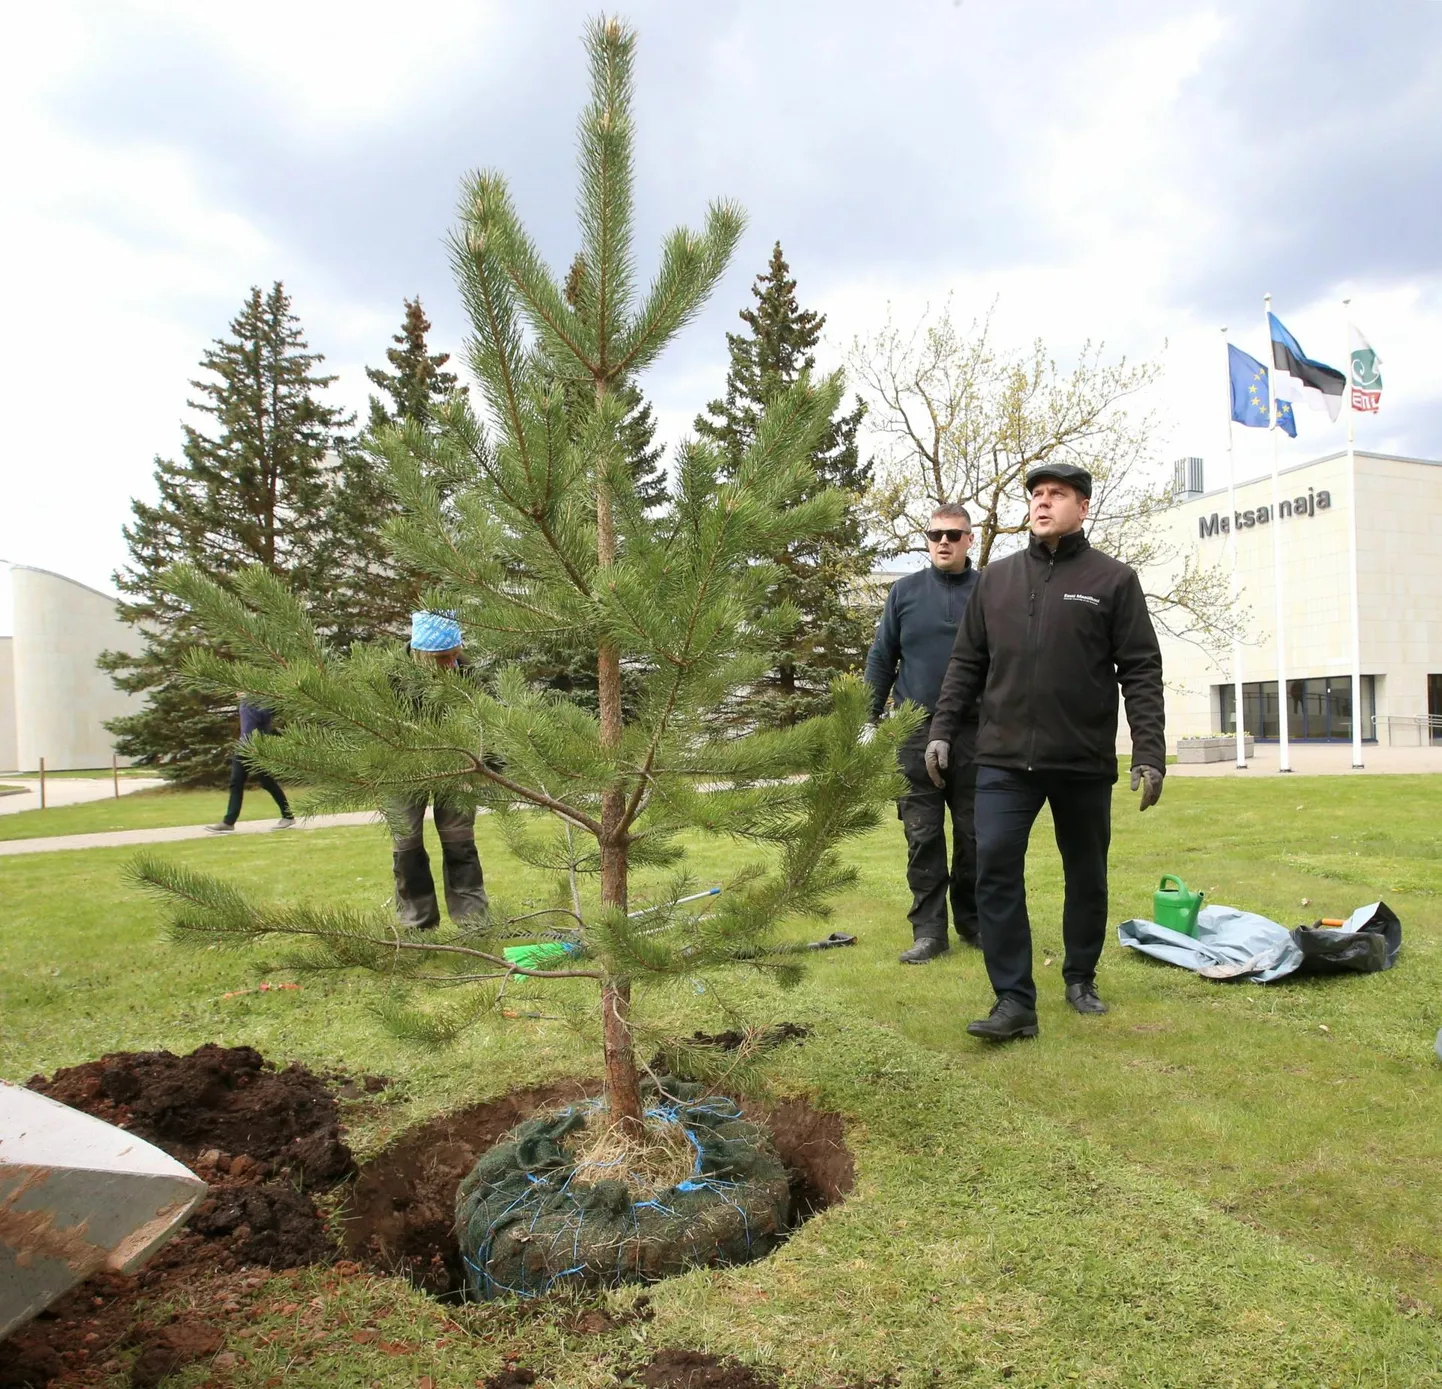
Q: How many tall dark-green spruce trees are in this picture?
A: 4